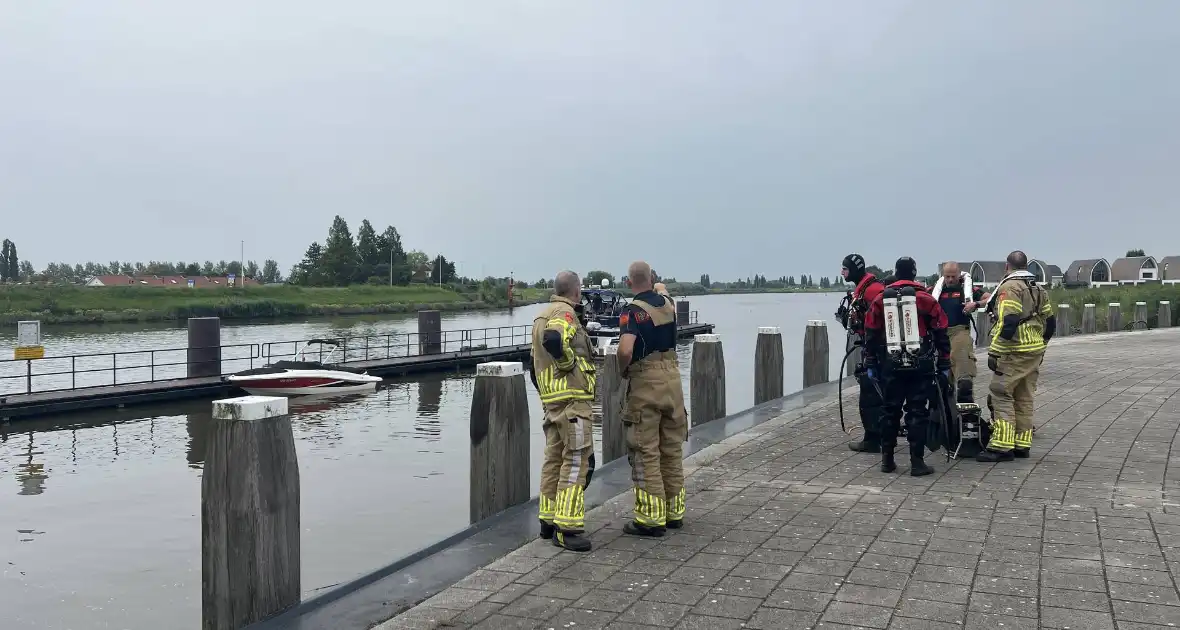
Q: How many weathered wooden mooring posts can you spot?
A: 13